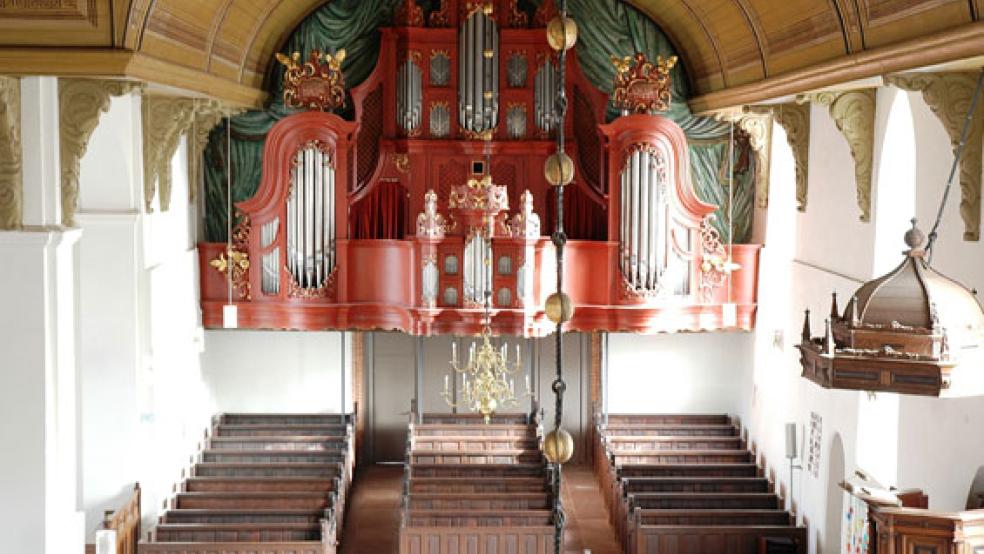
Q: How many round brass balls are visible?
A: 4